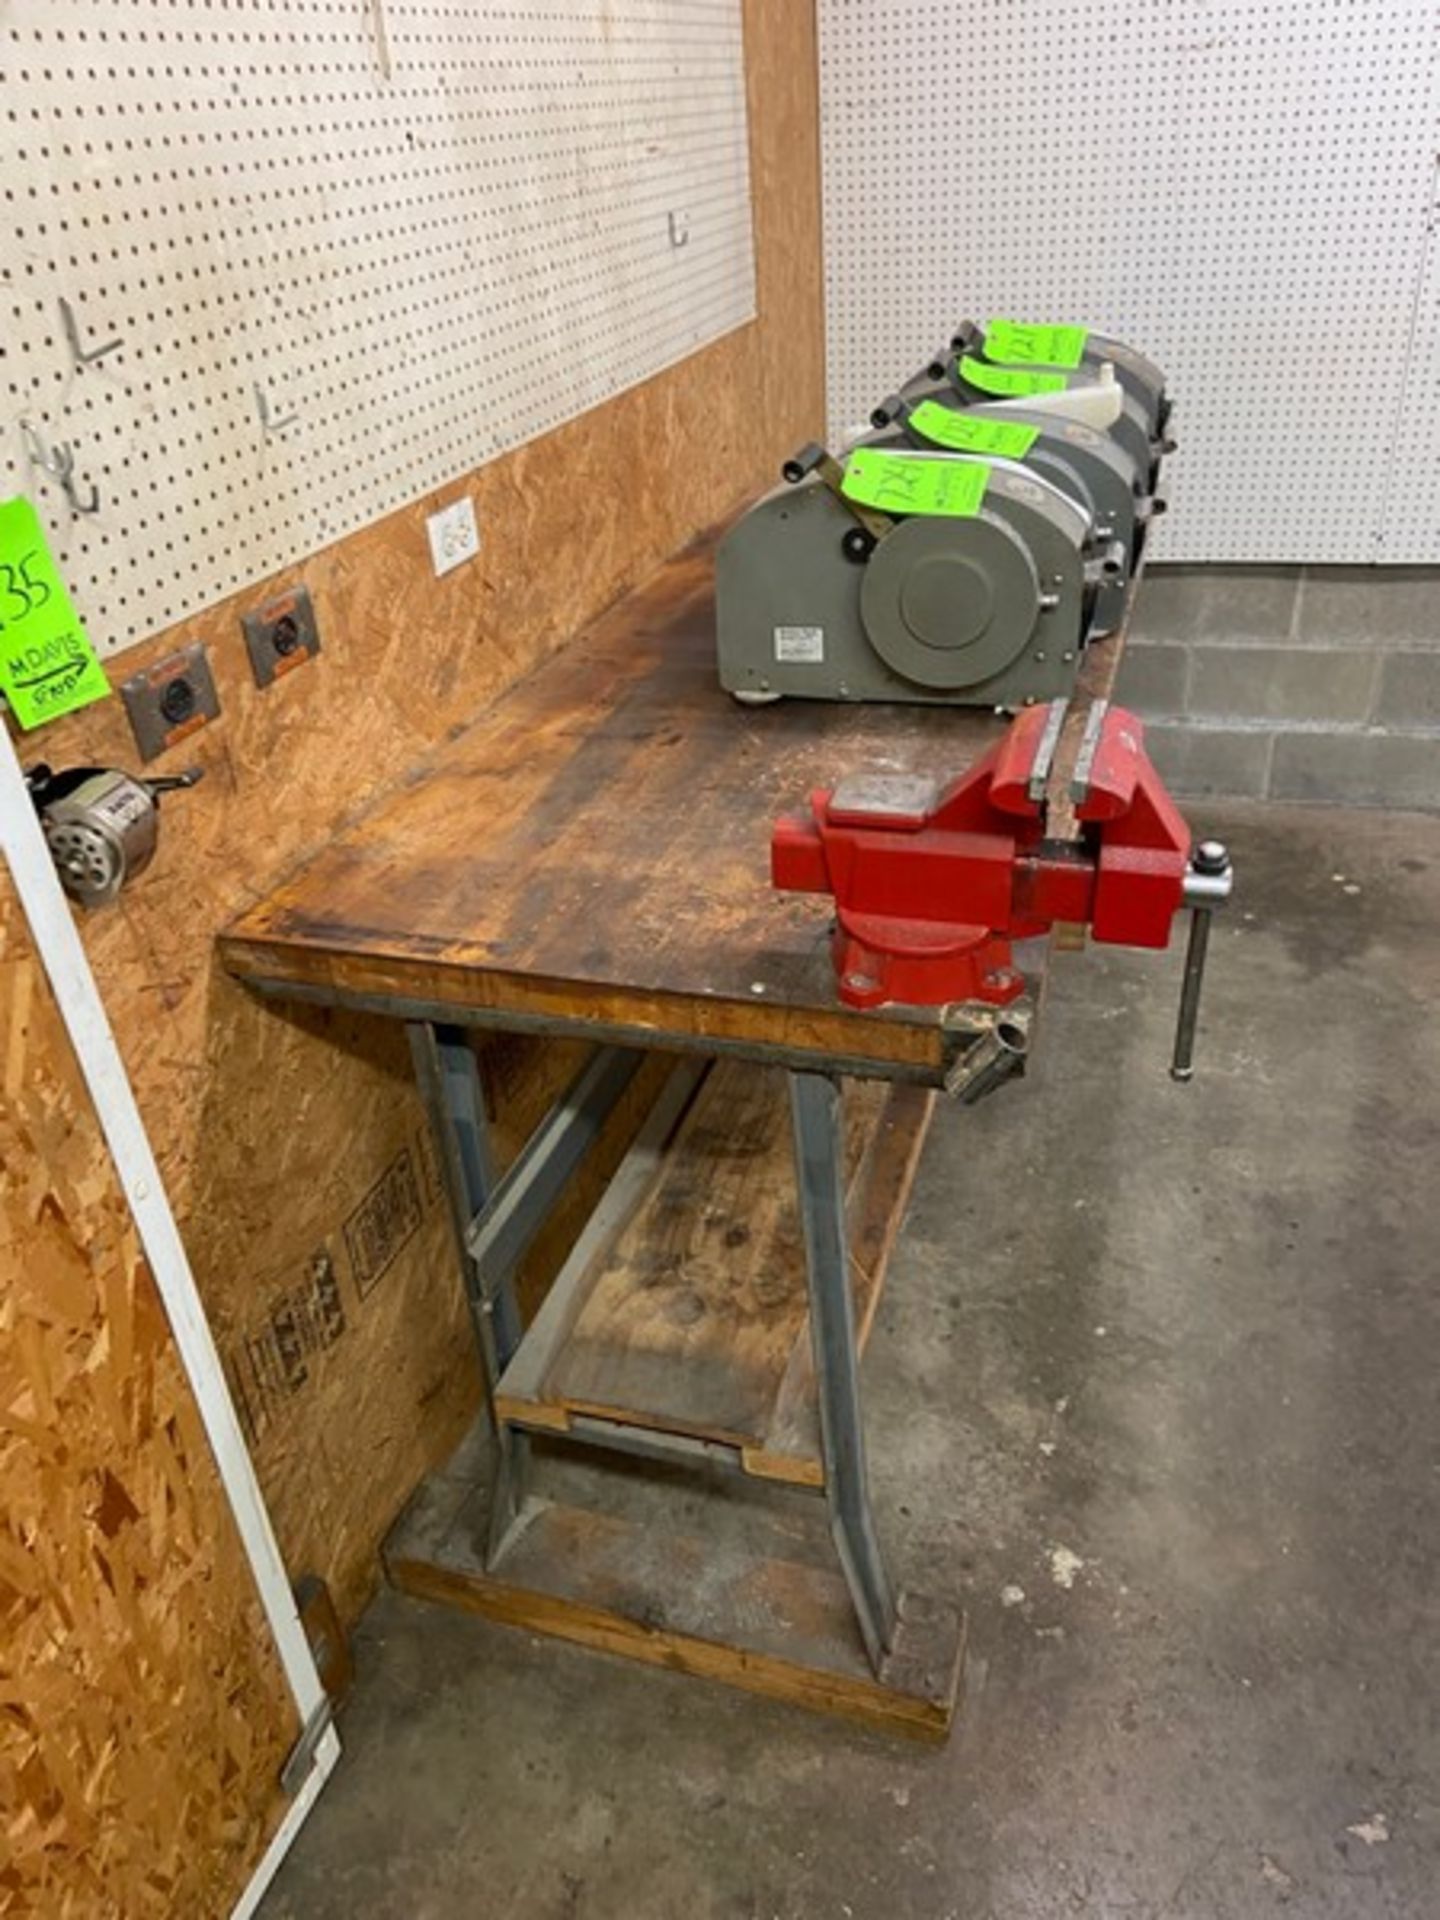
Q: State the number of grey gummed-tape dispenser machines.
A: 4